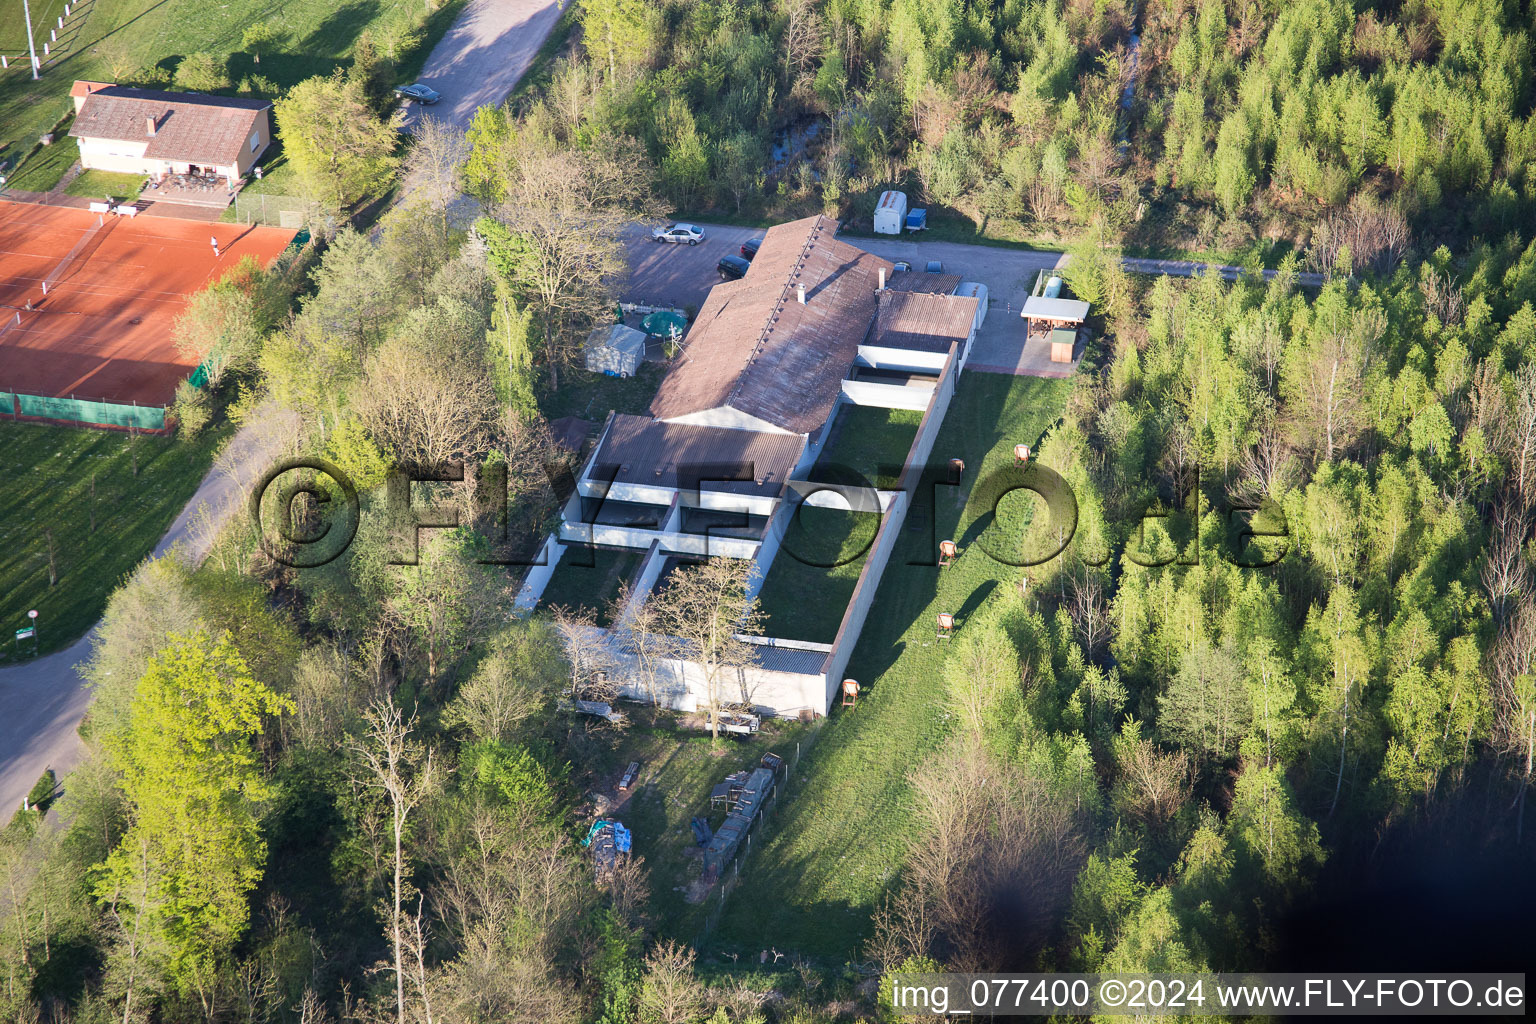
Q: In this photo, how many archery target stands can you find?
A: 5